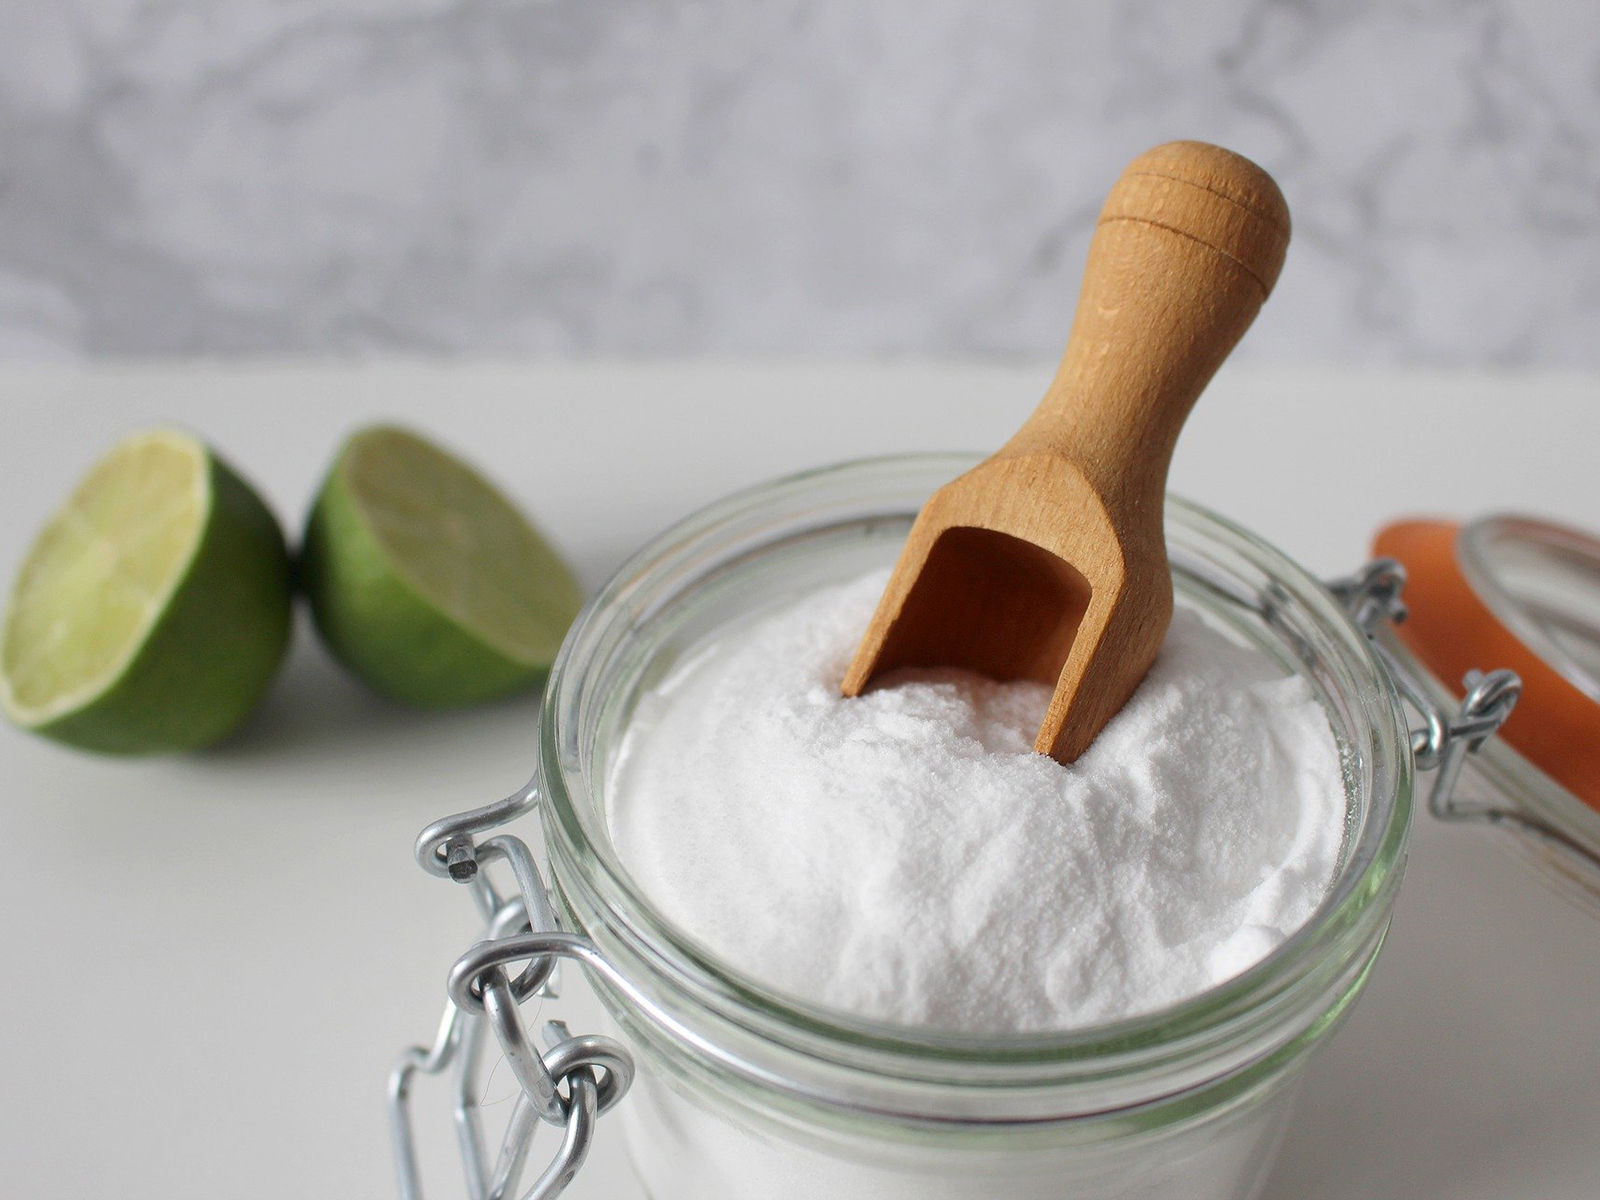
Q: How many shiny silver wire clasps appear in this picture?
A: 2